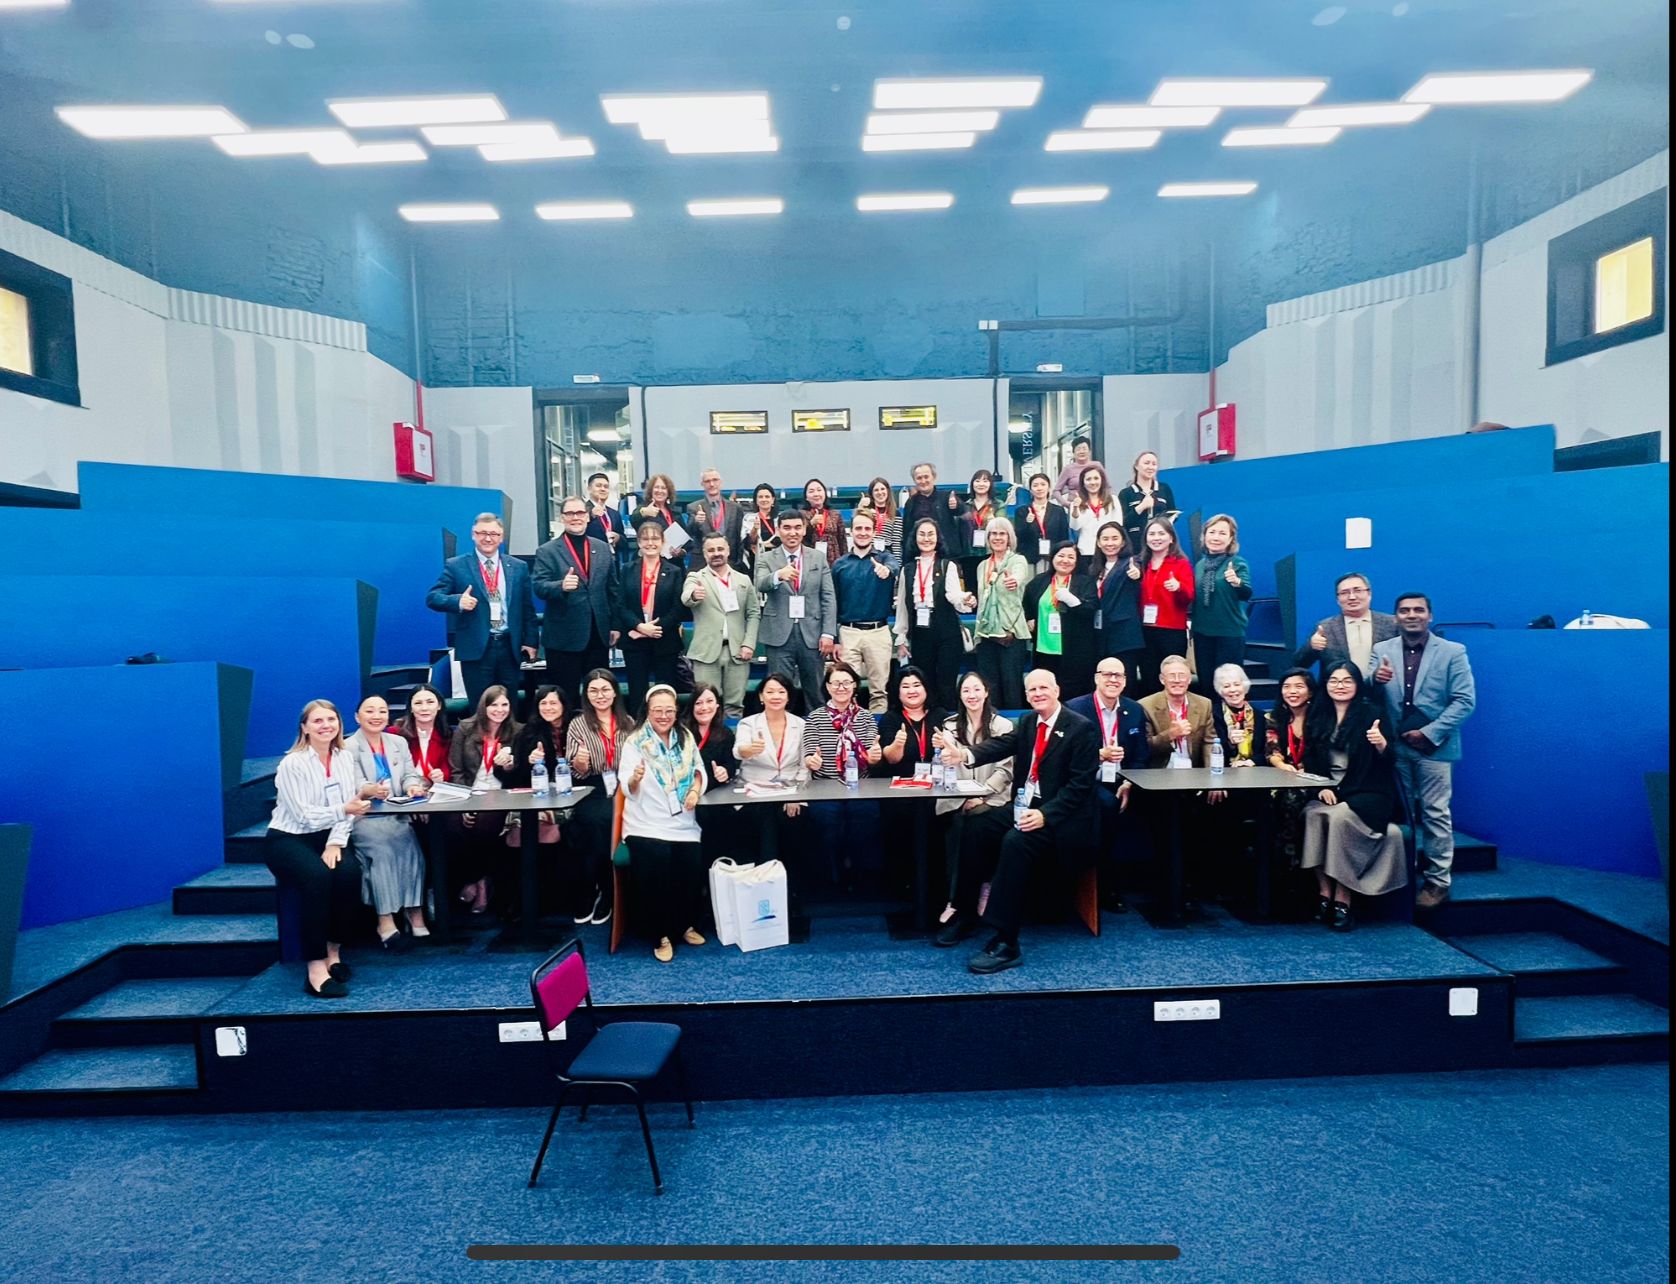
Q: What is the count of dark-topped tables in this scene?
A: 3